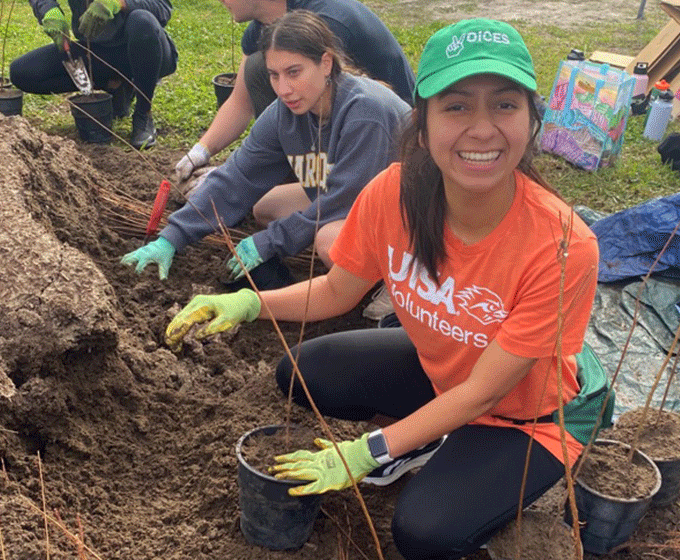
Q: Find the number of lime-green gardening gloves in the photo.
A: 4